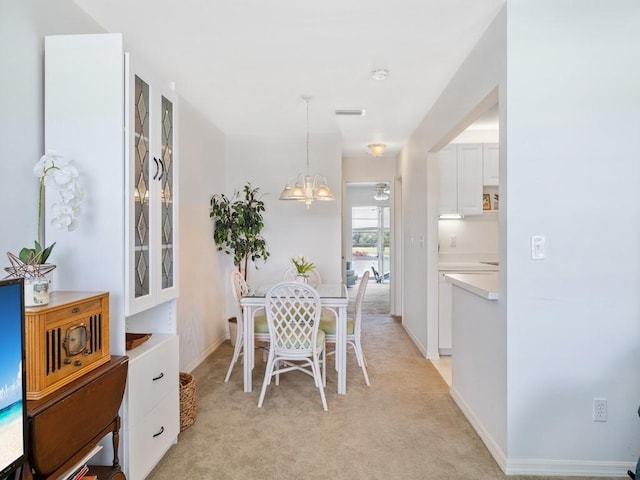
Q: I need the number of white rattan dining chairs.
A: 4